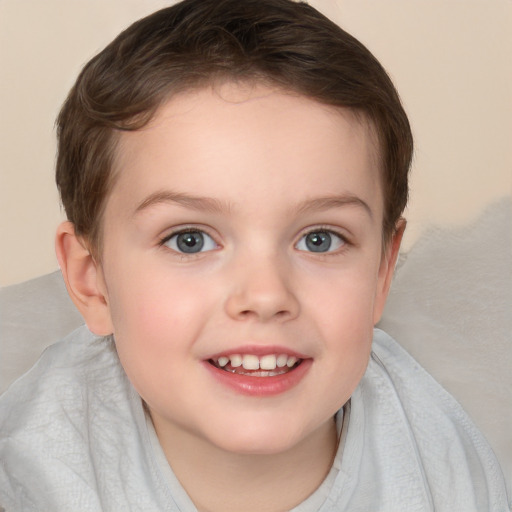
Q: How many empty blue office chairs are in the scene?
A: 0